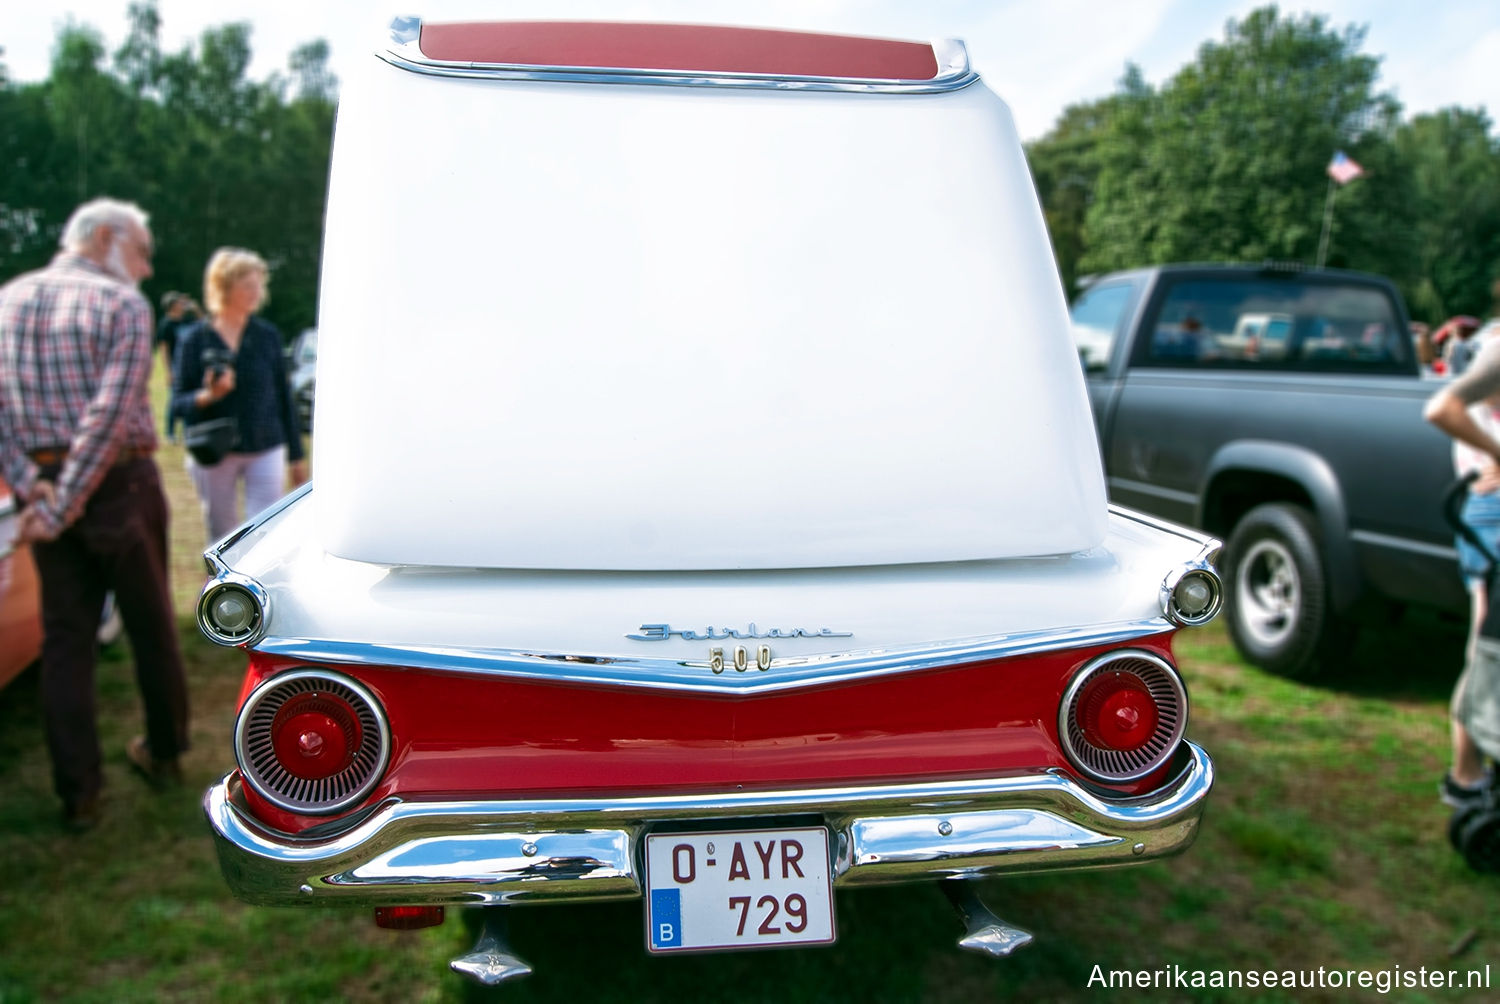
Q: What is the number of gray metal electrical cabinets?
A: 0